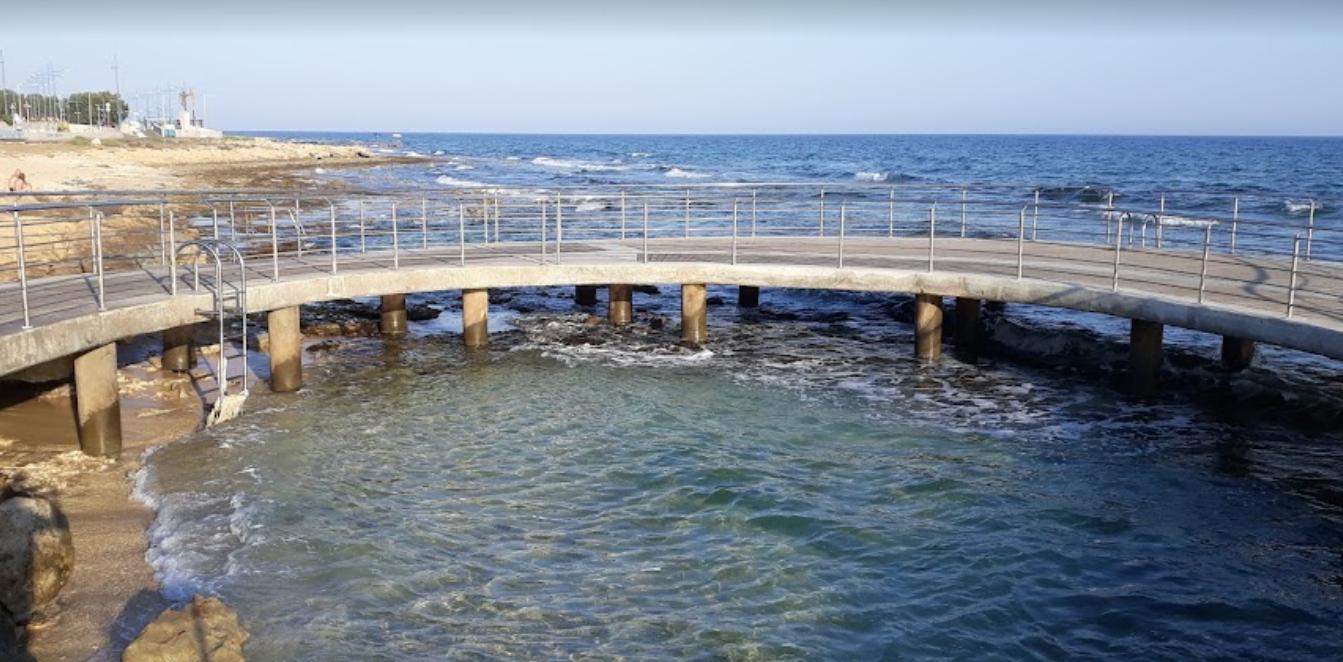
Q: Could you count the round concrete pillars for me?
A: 13